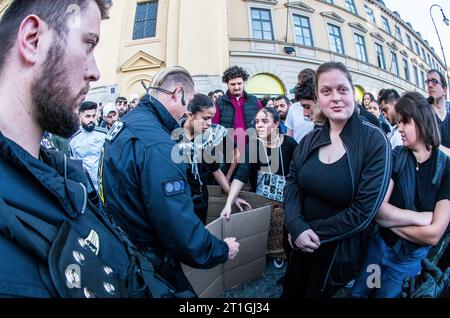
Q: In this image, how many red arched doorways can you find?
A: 0